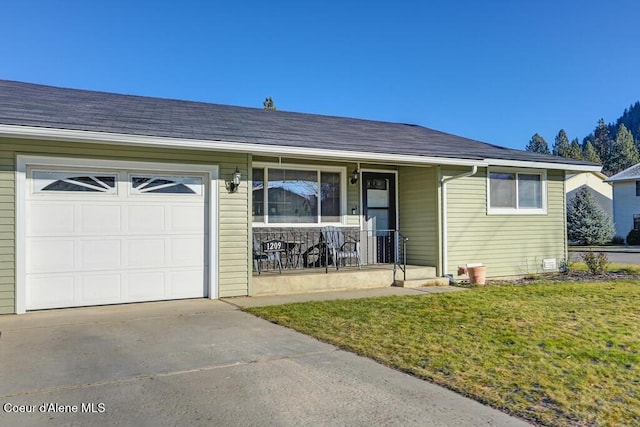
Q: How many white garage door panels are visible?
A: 12